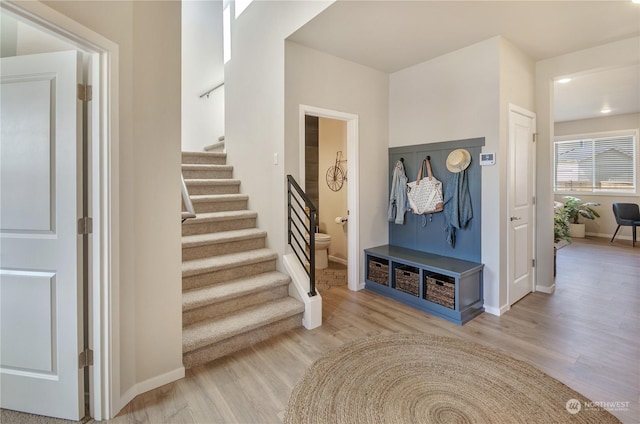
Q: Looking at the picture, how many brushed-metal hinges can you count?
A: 6